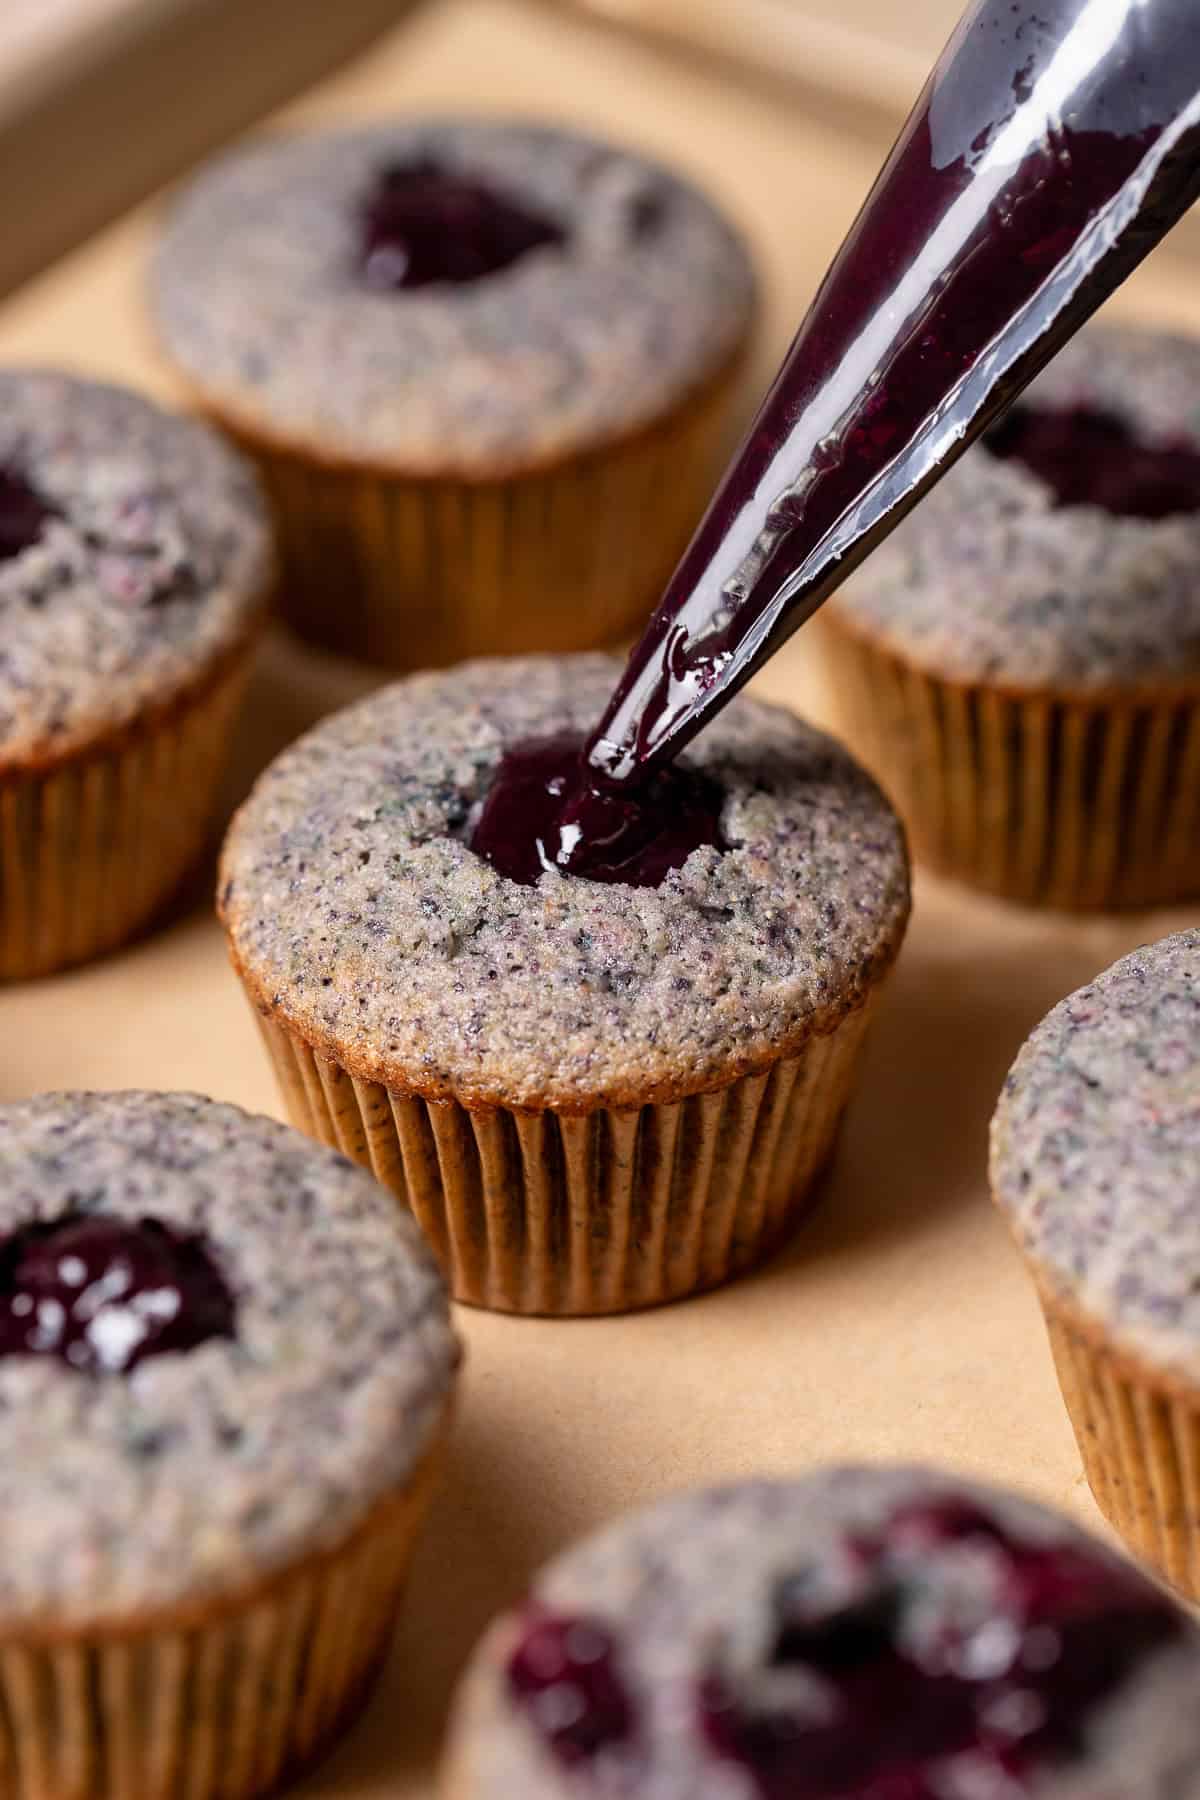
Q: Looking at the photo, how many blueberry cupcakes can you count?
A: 7